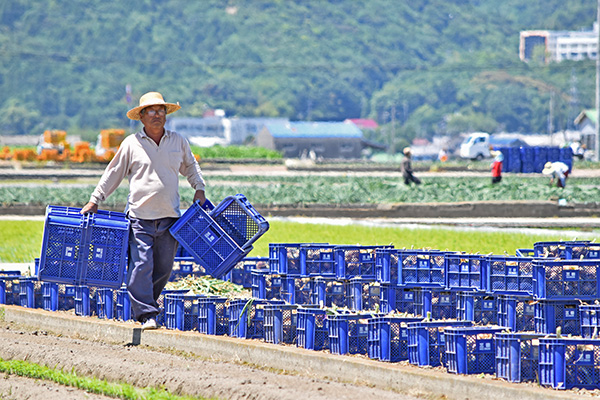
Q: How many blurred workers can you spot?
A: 3